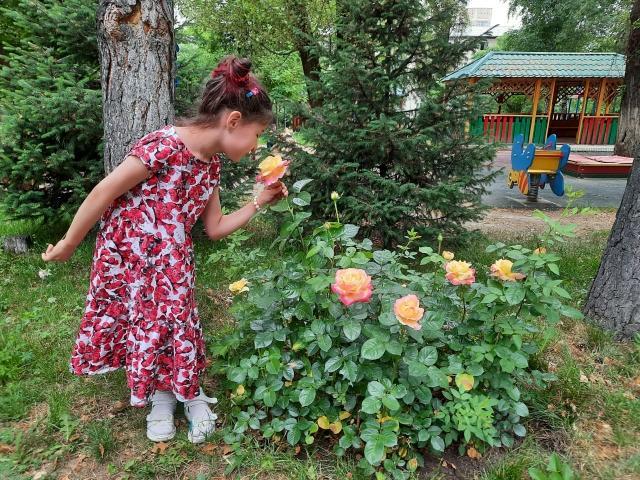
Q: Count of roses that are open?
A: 6